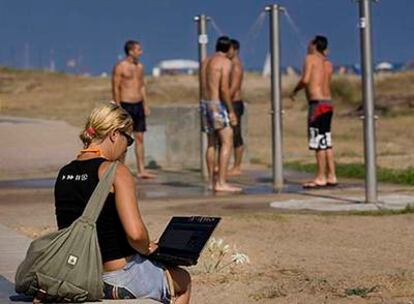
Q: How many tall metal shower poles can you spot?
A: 3